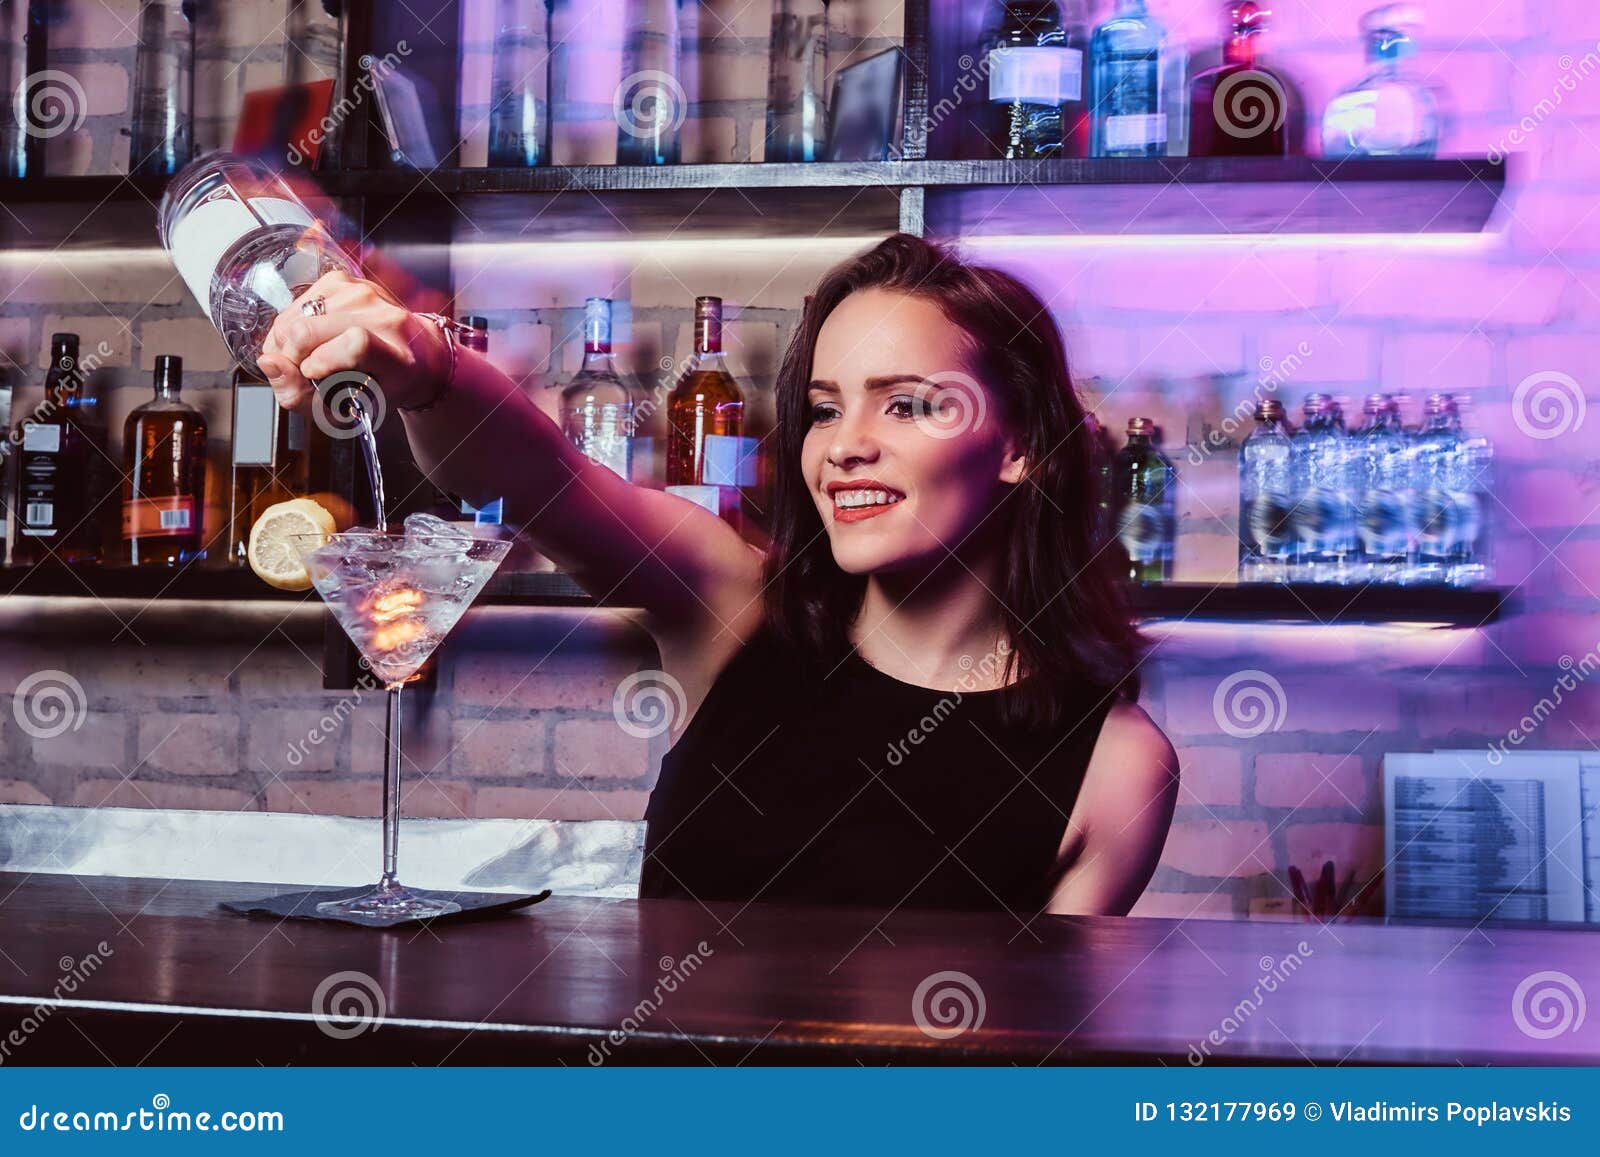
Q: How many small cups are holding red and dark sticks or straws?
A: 1